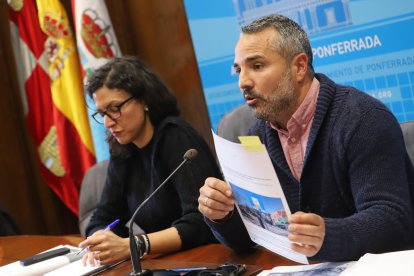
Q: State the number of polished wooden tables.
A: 1